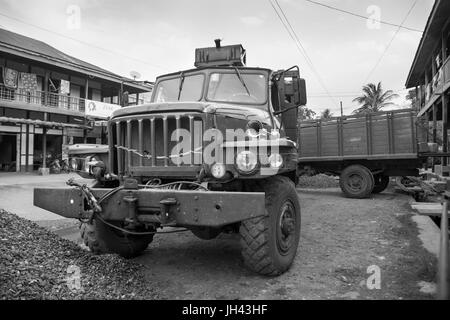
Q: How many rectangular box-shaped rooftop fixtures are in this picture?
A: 1